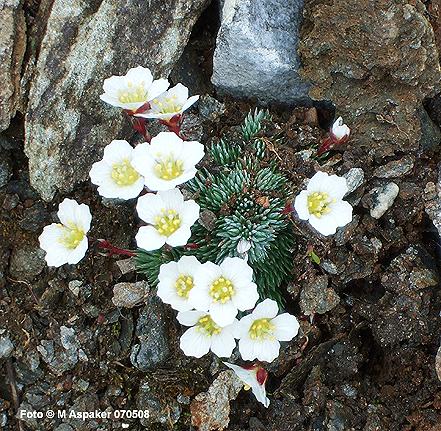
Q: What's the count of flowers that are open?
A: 12